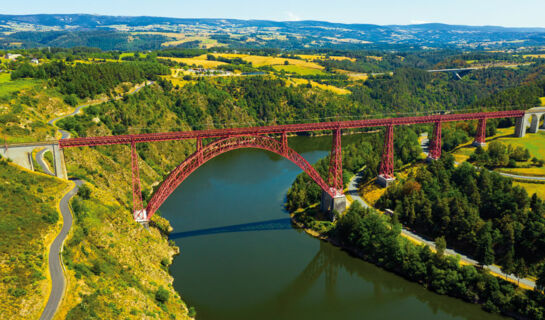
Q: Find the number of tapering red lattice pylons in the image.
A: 5